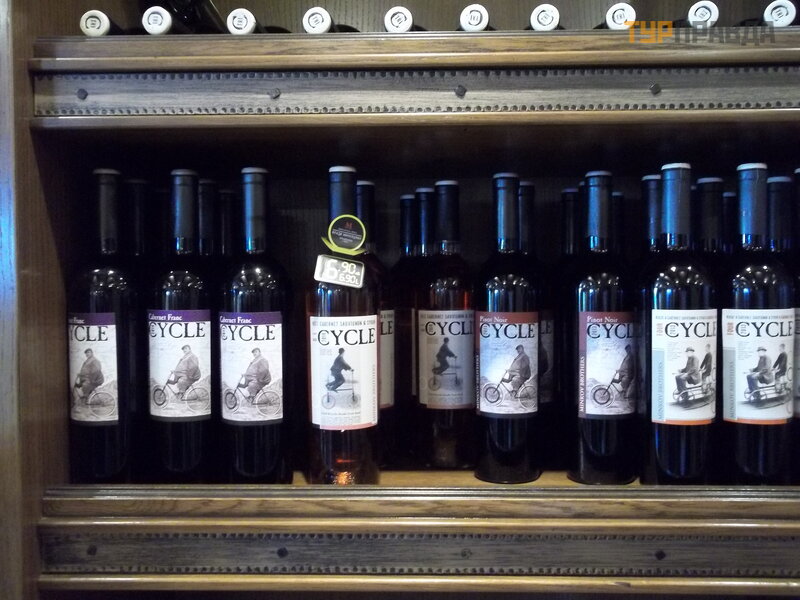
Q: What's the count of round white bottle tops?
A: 10